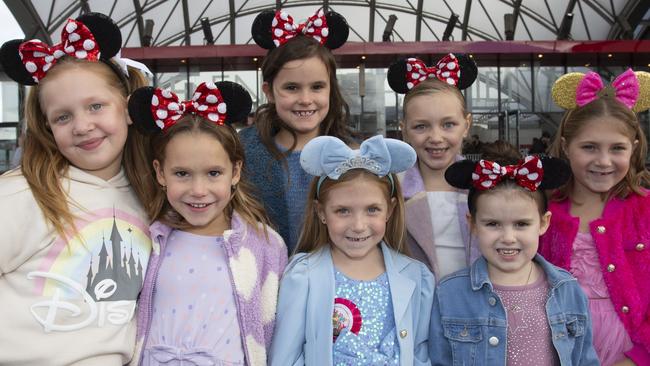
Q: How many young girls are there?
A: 7